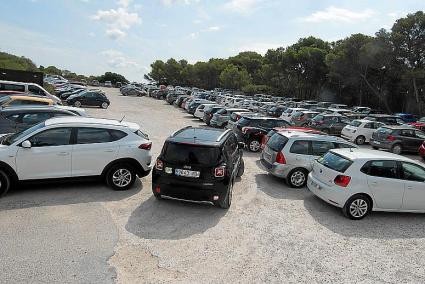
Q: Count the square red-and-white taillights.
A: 2